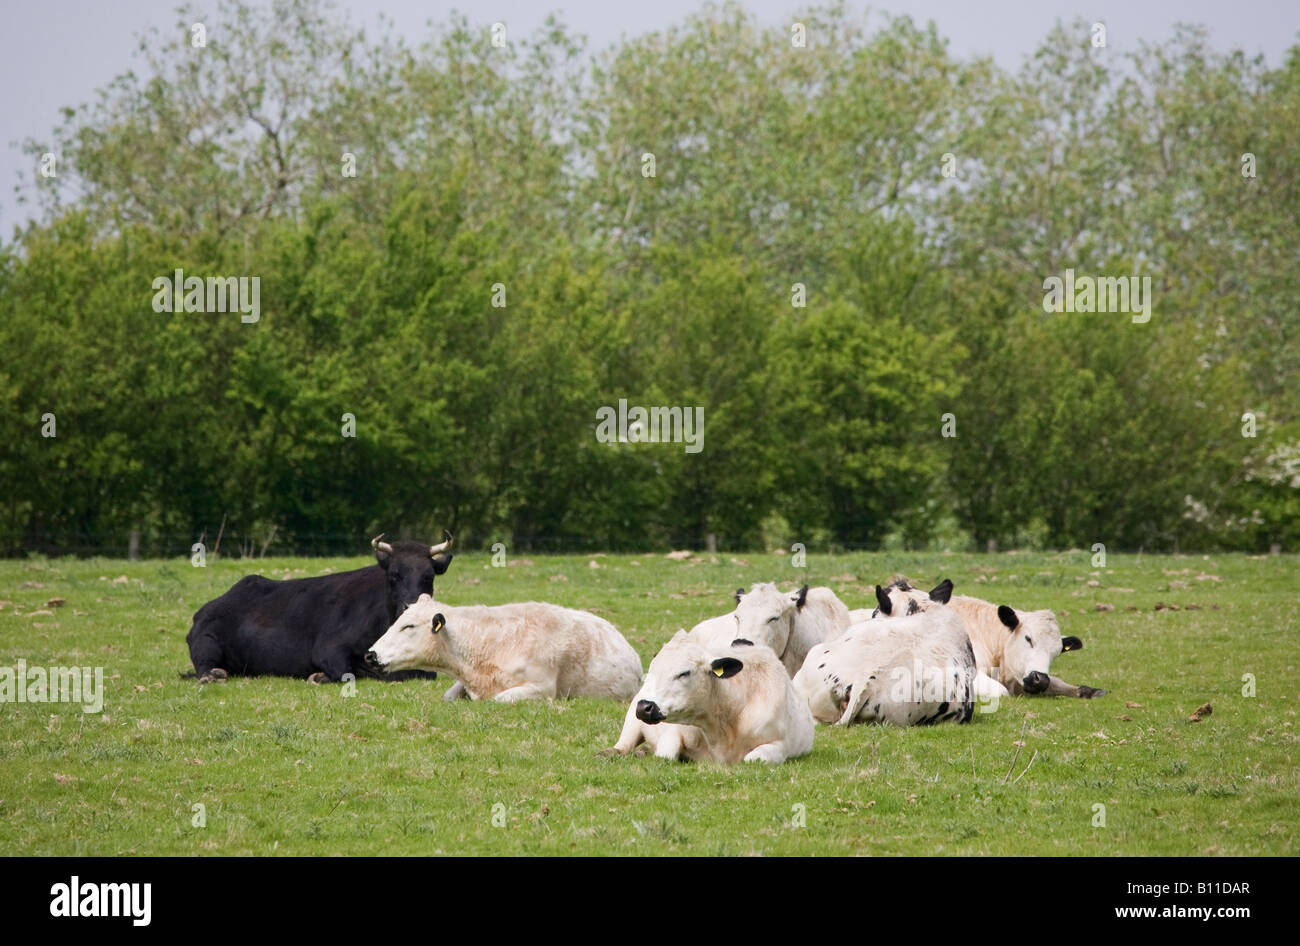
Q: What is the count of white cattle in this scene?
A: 5